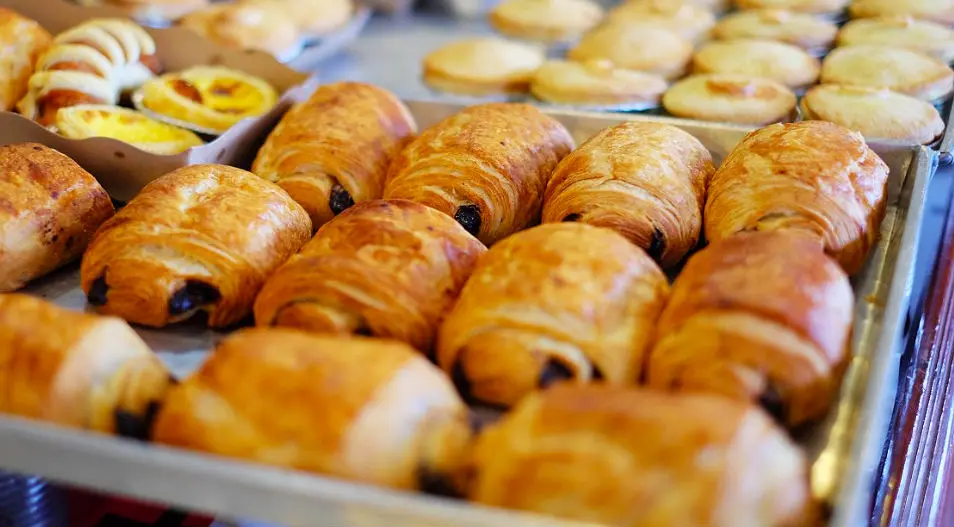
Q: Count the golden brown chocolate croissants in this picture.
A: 12